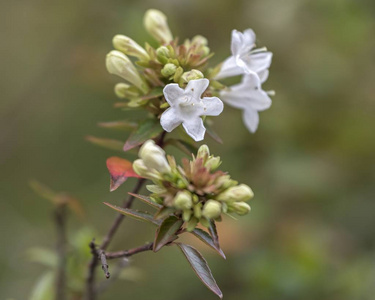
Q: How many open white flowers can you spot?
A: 3